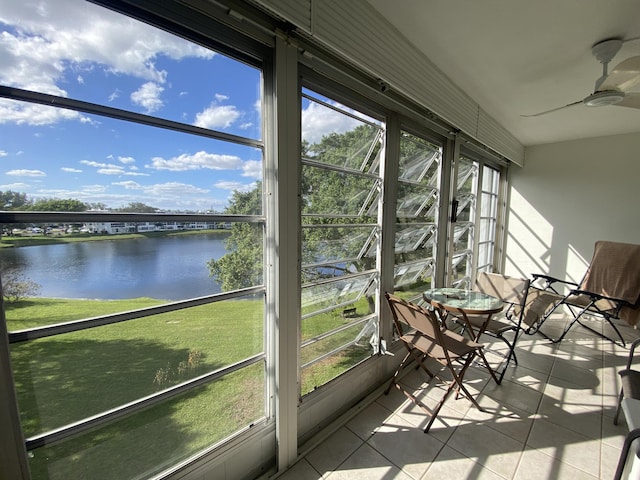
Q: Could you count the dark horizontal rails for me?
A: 4